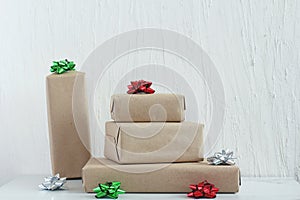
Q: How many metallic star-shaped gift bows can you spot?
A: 6